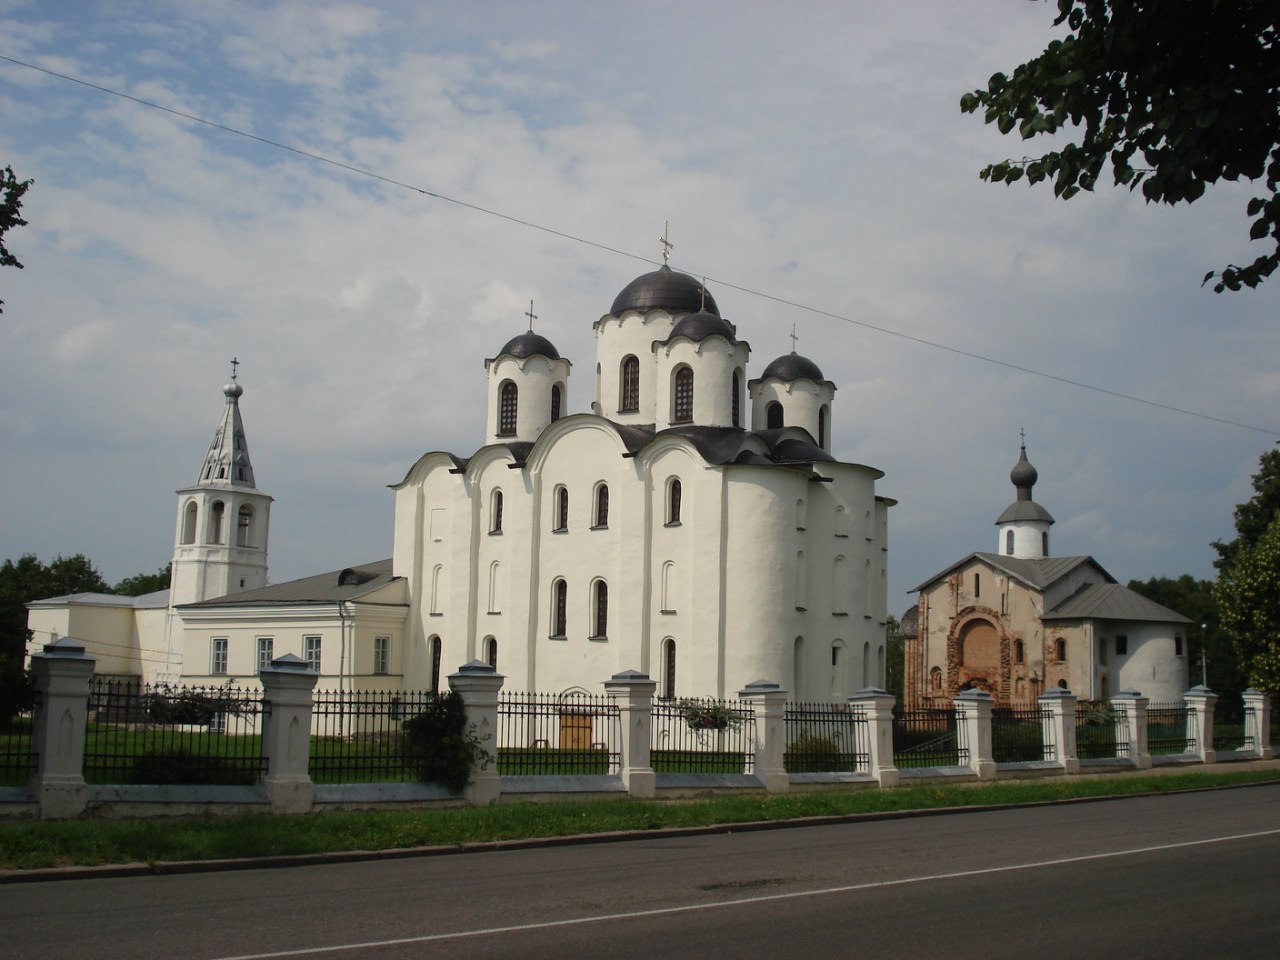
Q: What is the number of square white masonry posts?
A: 11